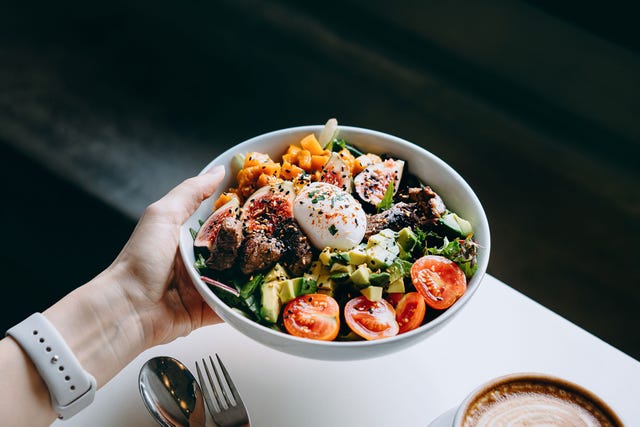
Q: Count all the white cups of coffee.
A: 1